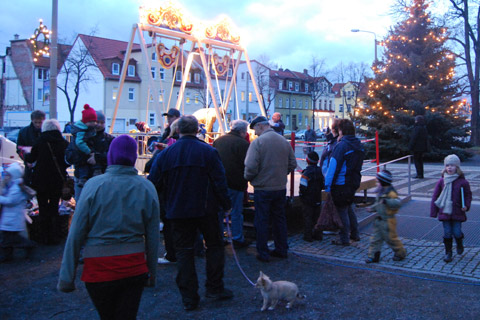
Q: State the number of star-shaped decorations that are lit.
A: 1